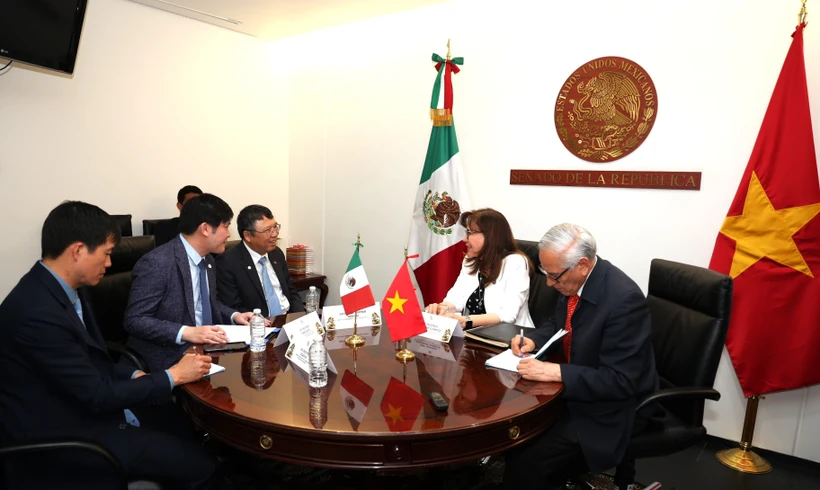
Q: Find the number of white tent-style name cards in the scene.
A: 4